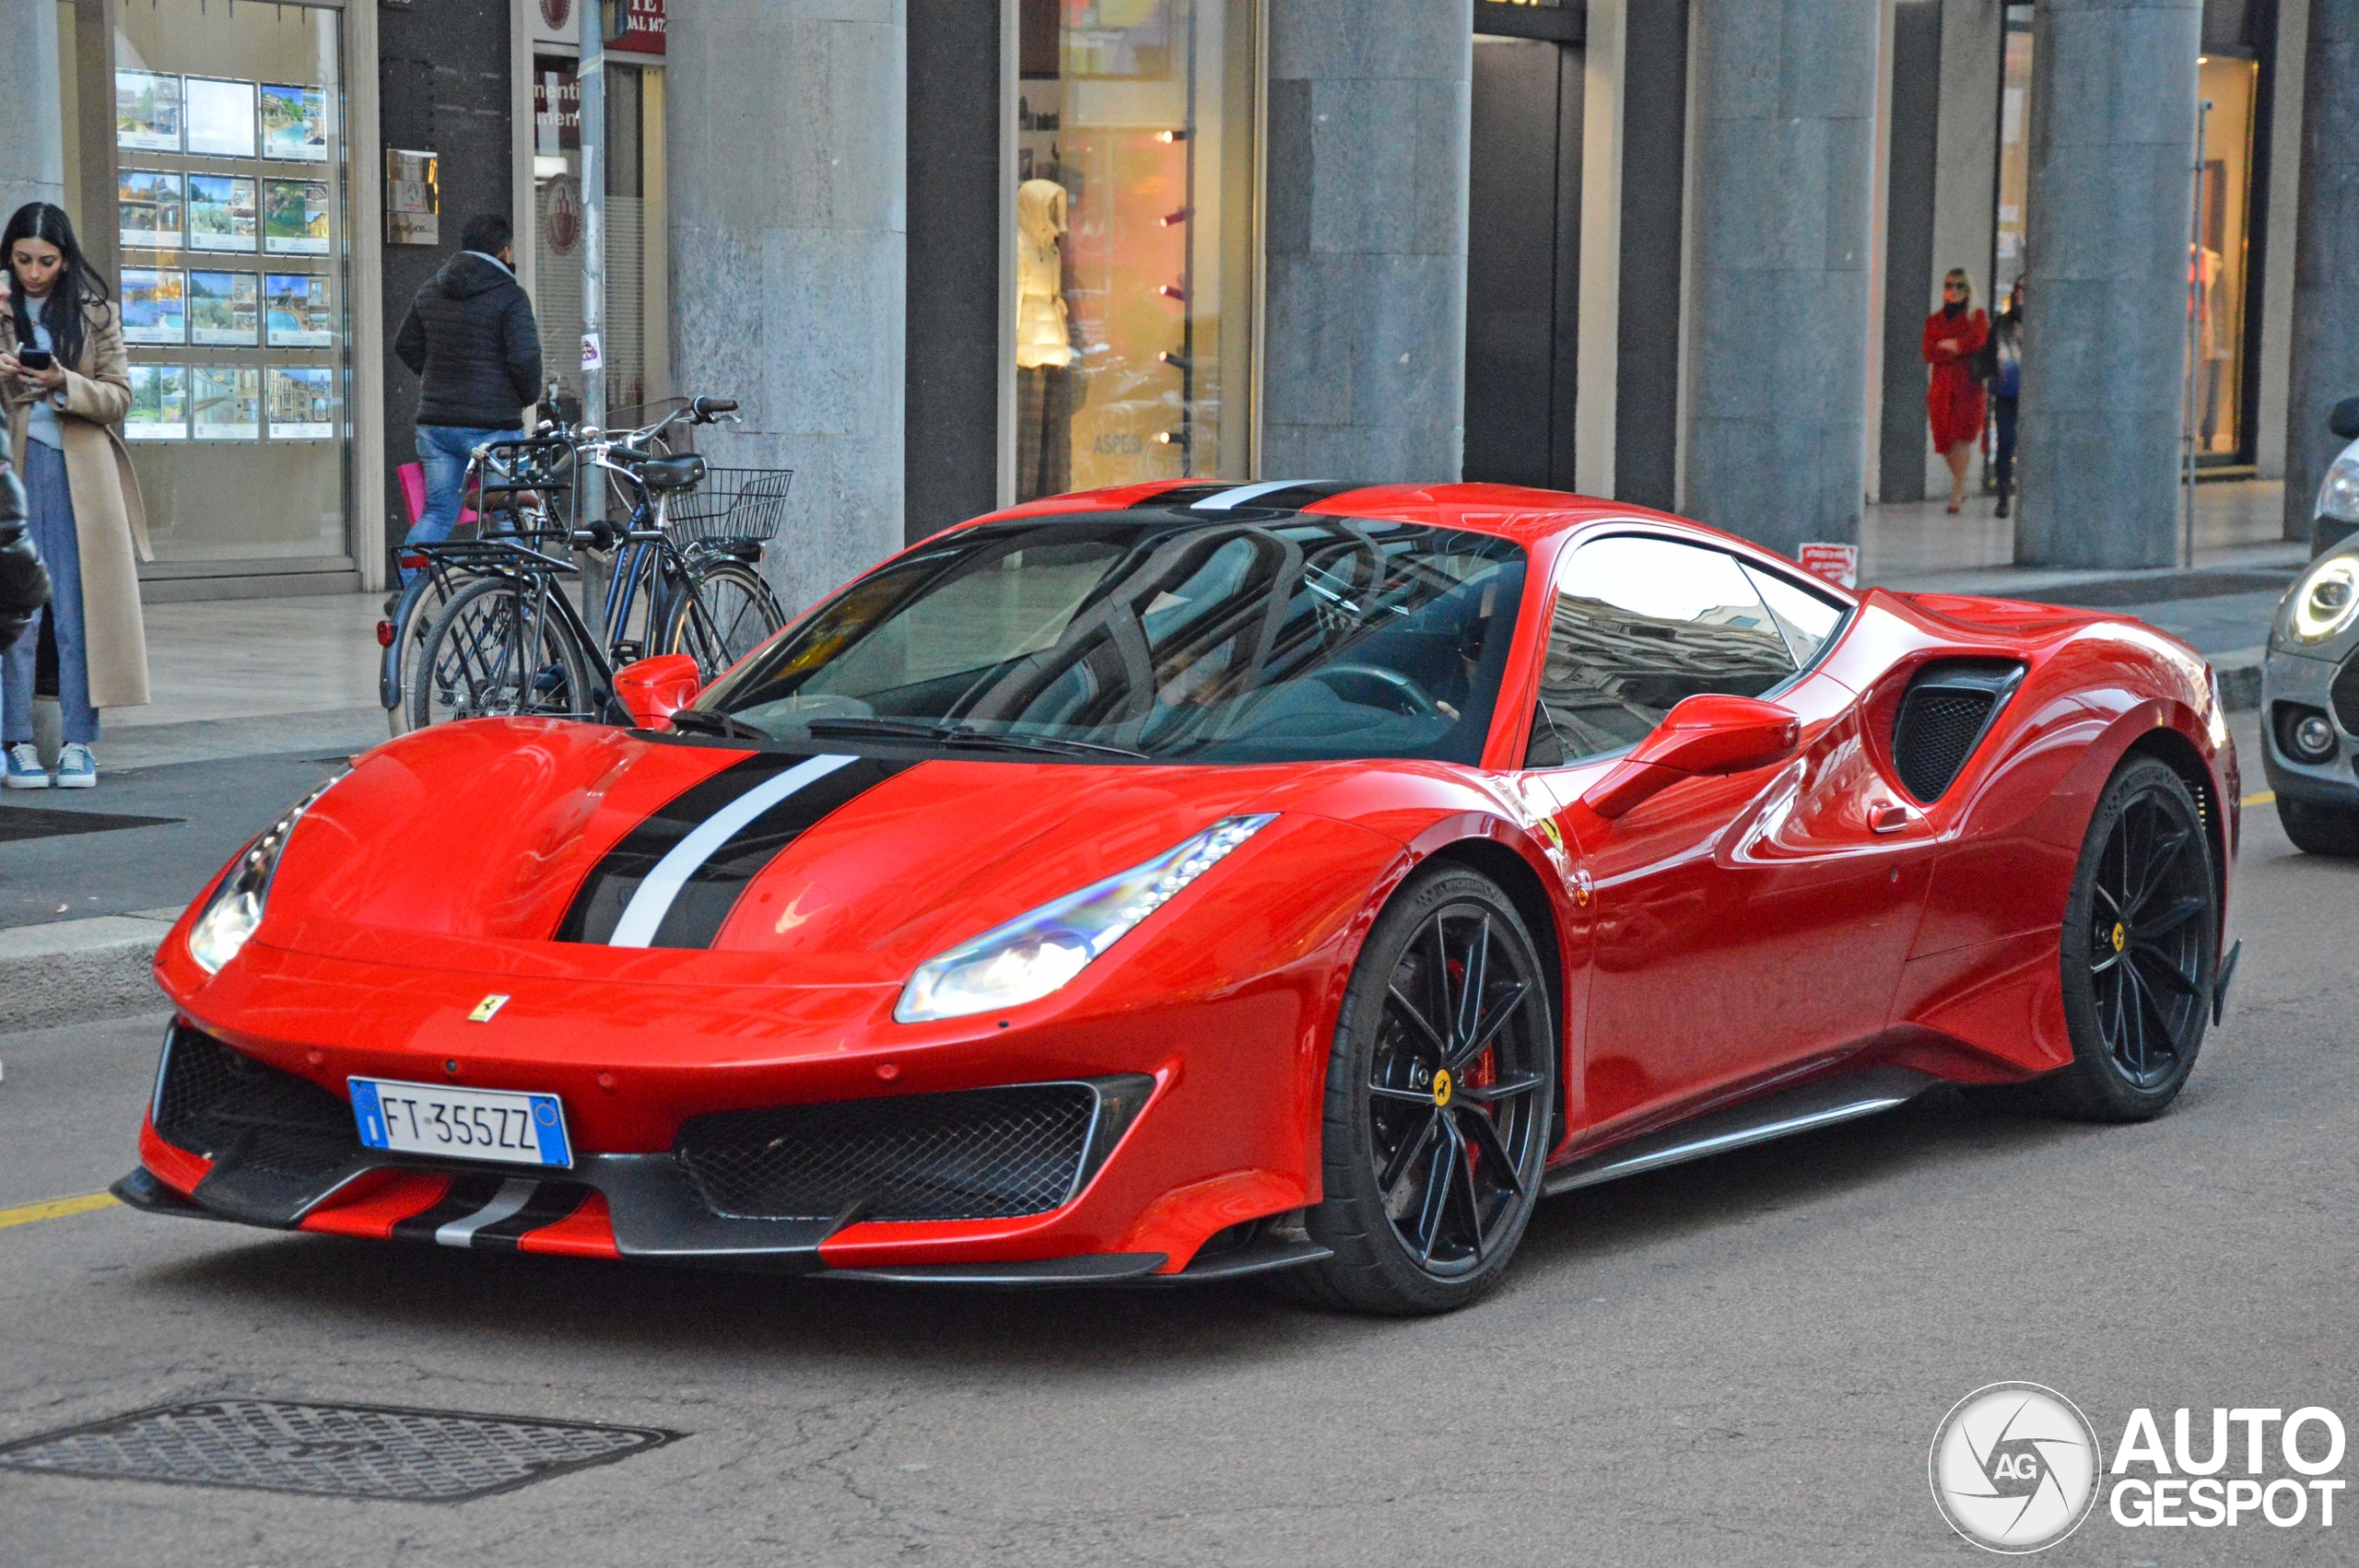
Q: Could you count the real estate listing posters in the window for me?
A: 12